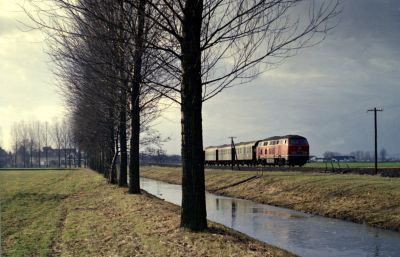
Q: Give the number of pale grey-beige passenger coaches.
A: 3